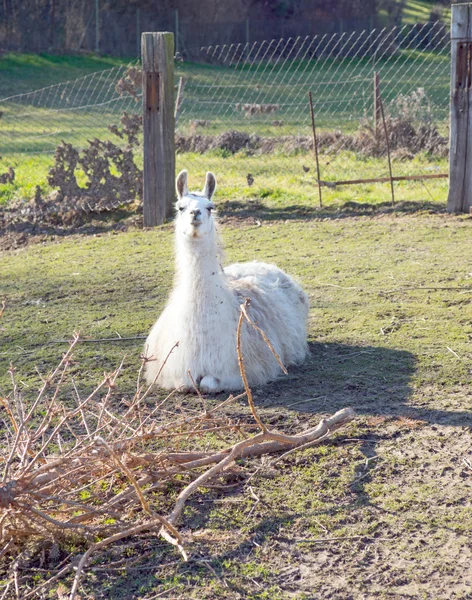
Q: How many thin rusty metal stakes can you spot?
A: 2